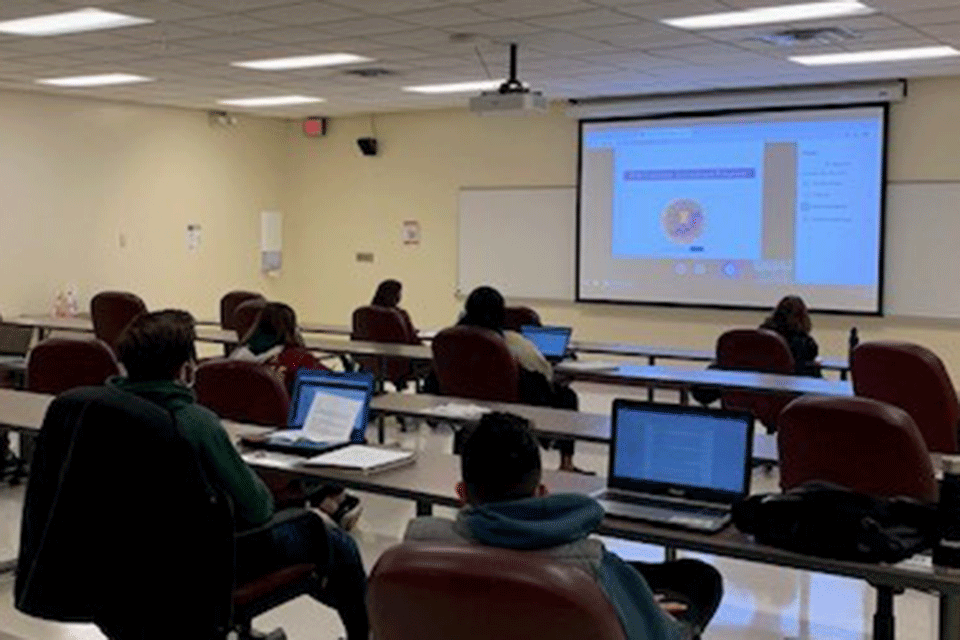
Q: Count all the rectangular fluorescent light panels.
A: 7